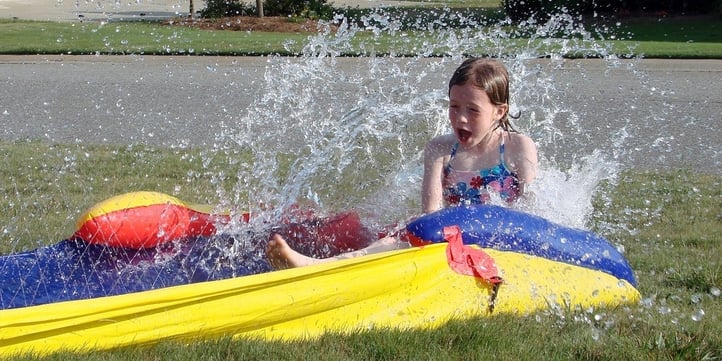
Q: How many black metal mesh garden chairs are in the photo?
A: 0